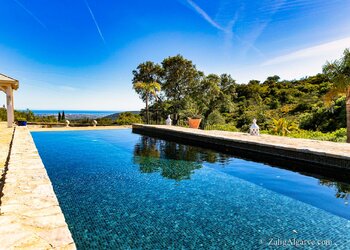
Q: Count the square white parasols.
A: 0